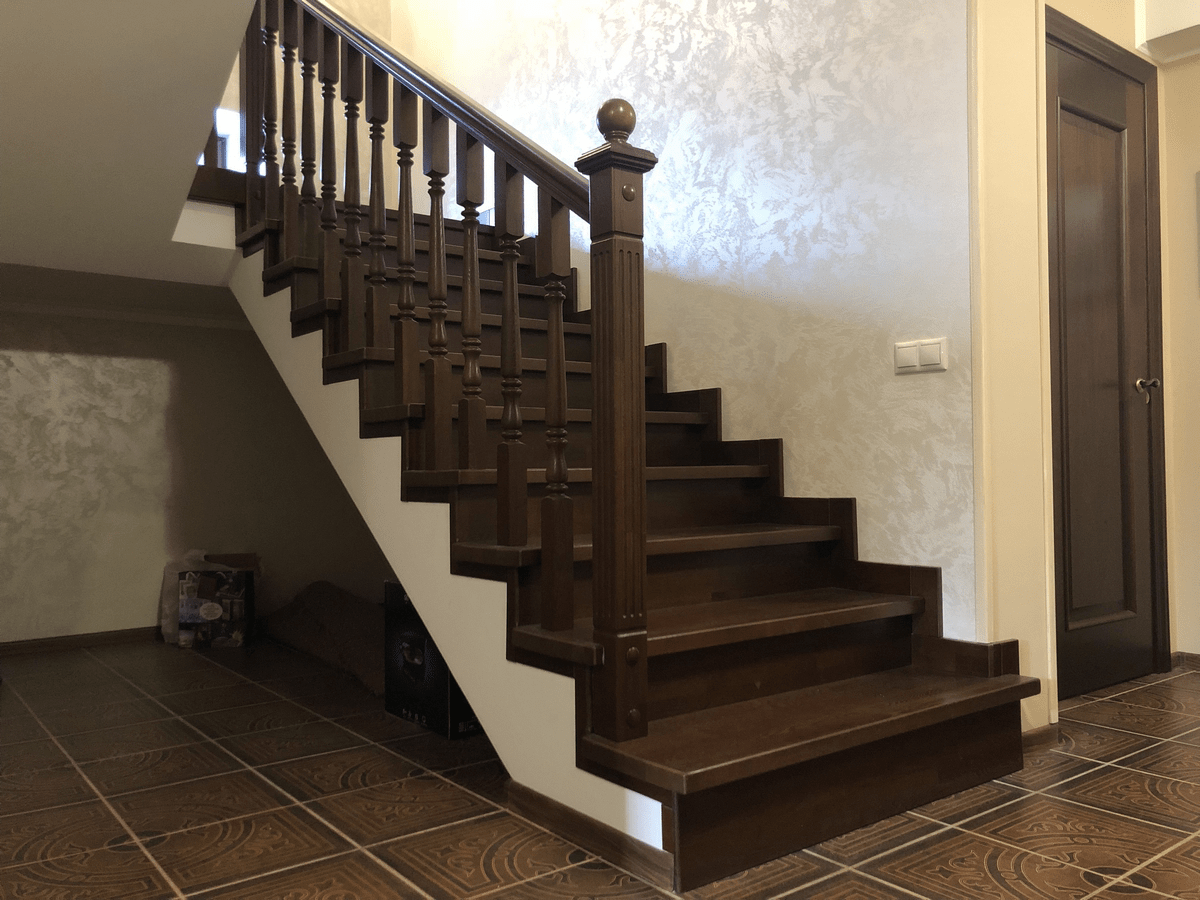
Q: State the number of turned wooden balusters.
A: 11